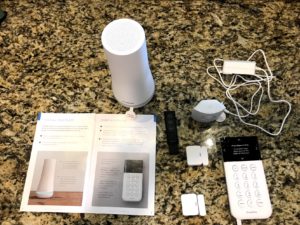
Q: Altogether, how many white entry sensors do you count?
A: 2